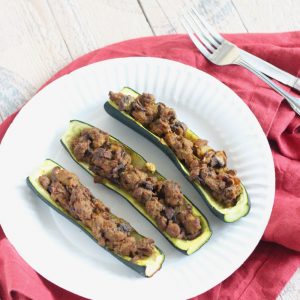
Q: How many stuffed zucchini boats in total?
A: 3